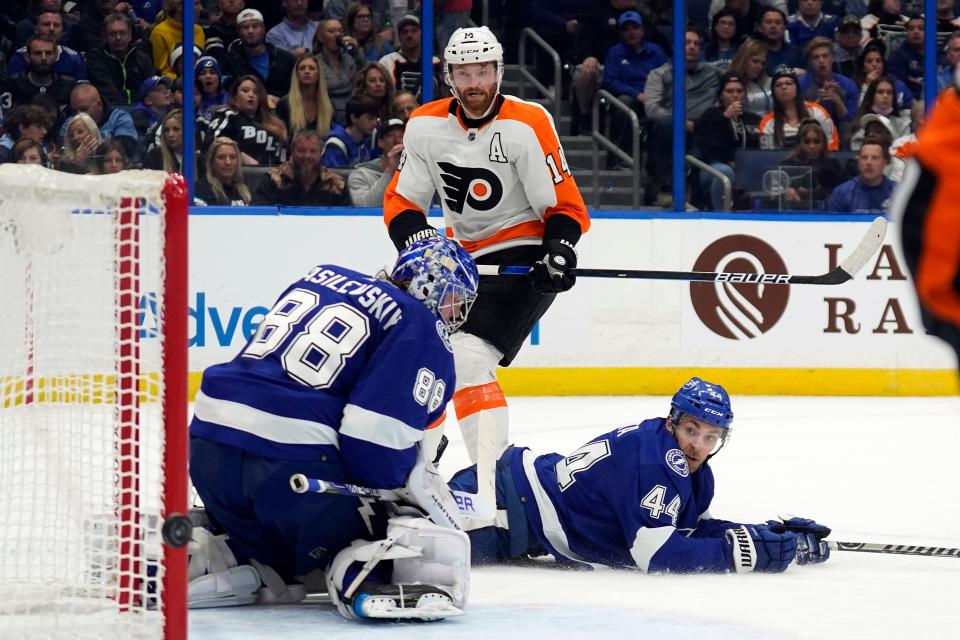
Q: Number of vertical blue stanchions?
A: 4